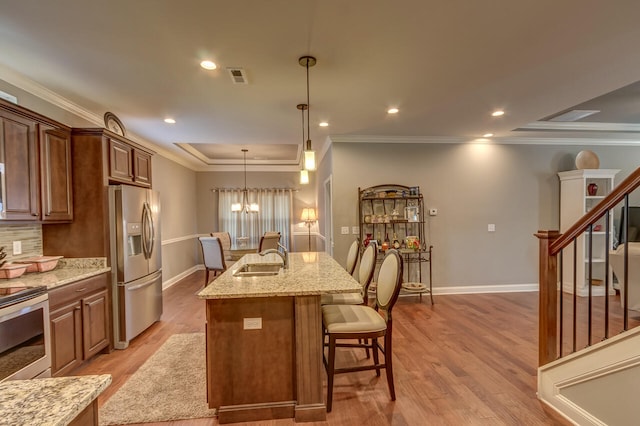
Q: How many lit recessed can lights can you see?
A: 6